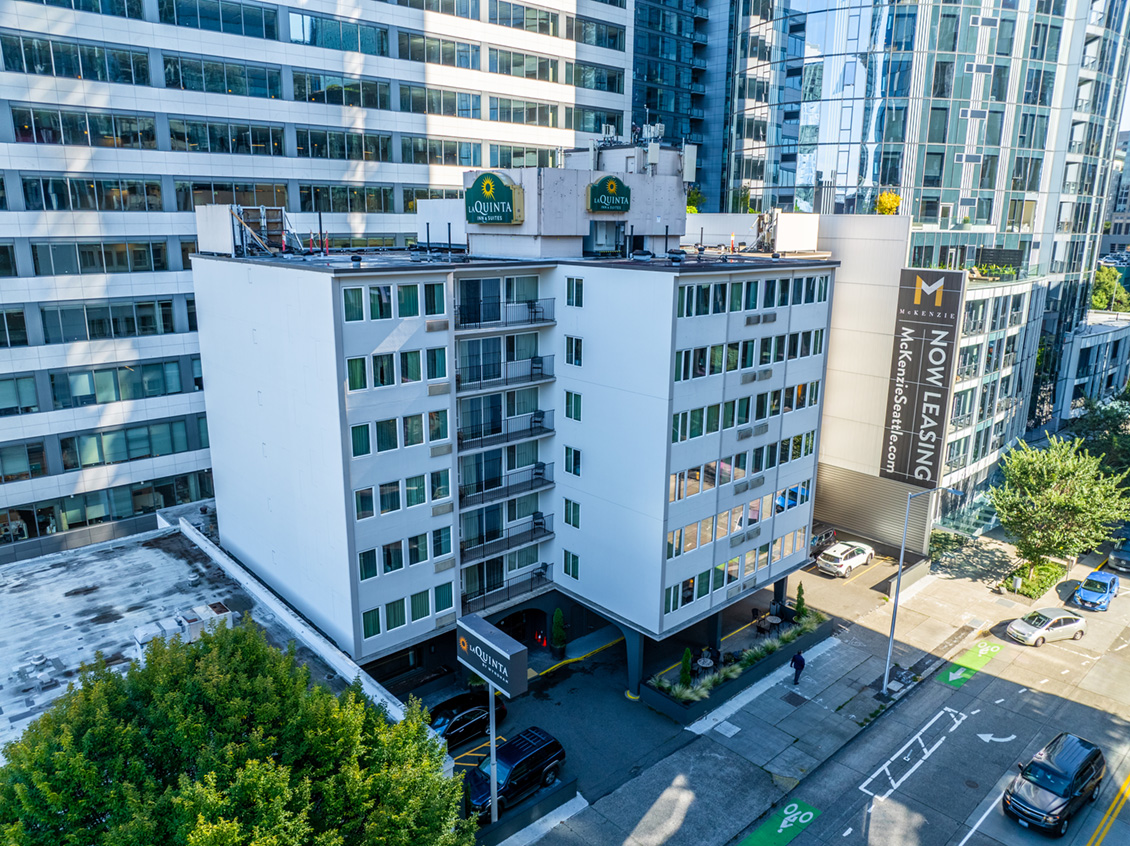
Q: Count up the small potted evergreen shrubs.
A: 3